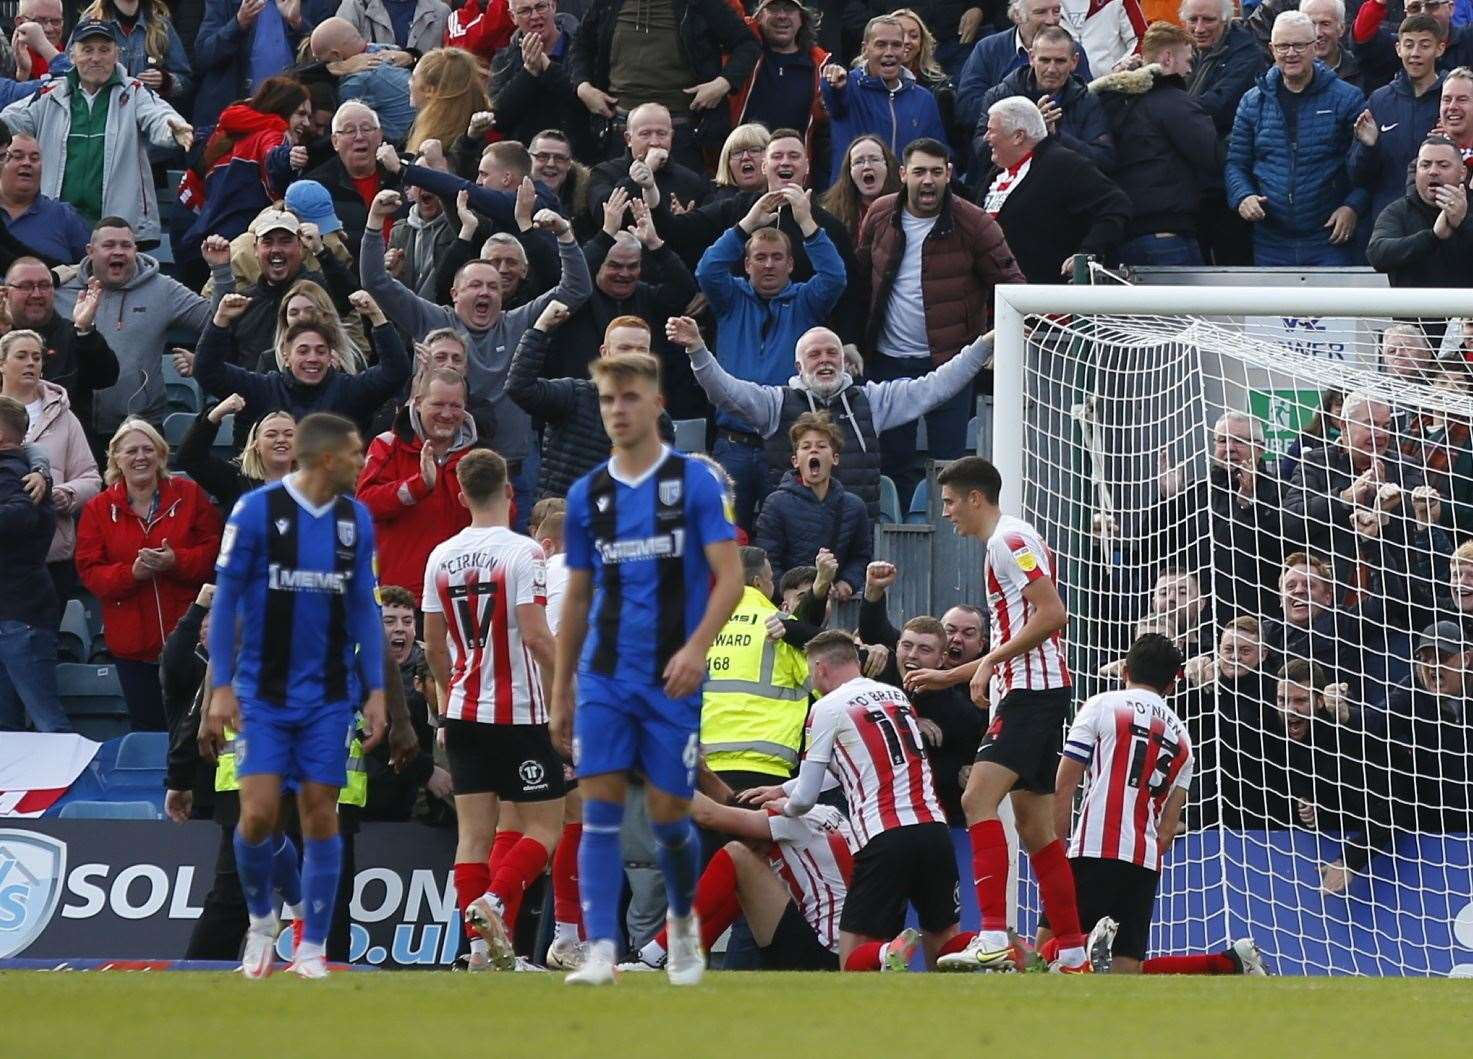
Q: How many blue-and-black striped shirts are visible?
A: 2